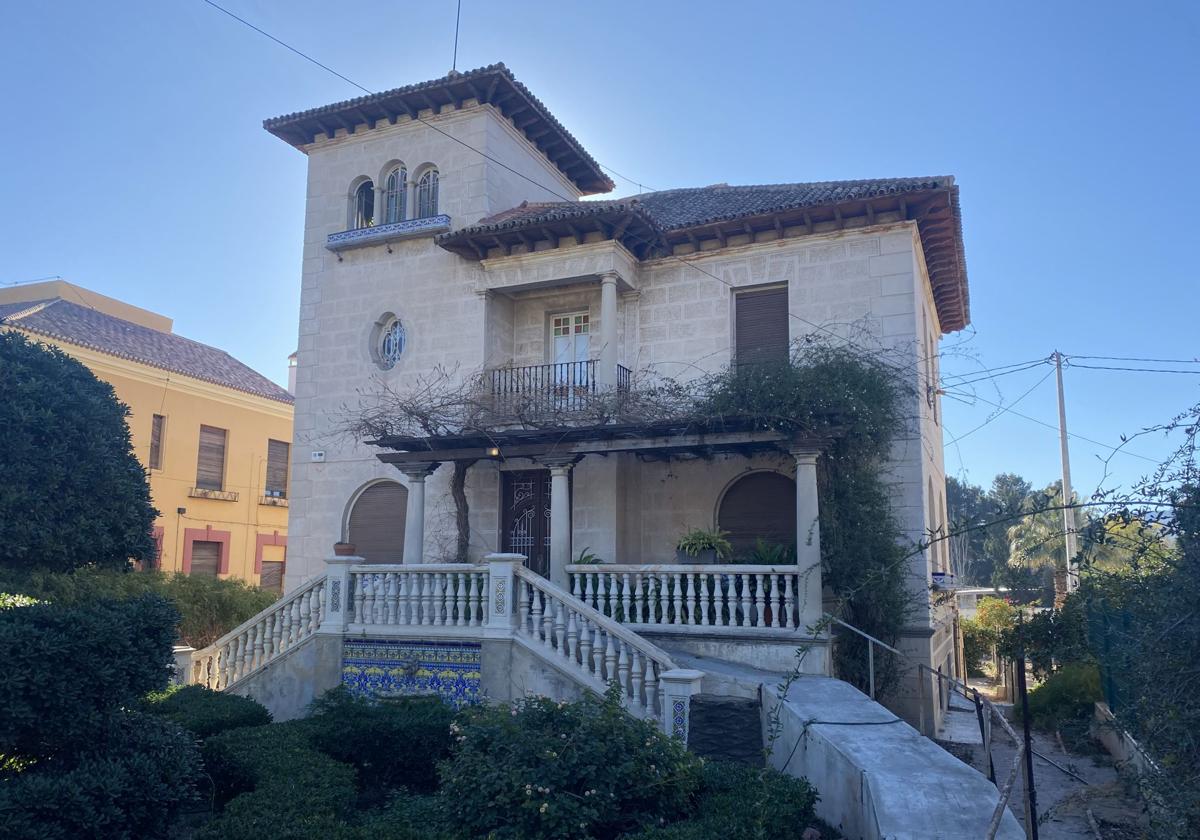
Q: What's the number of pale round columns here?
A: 4